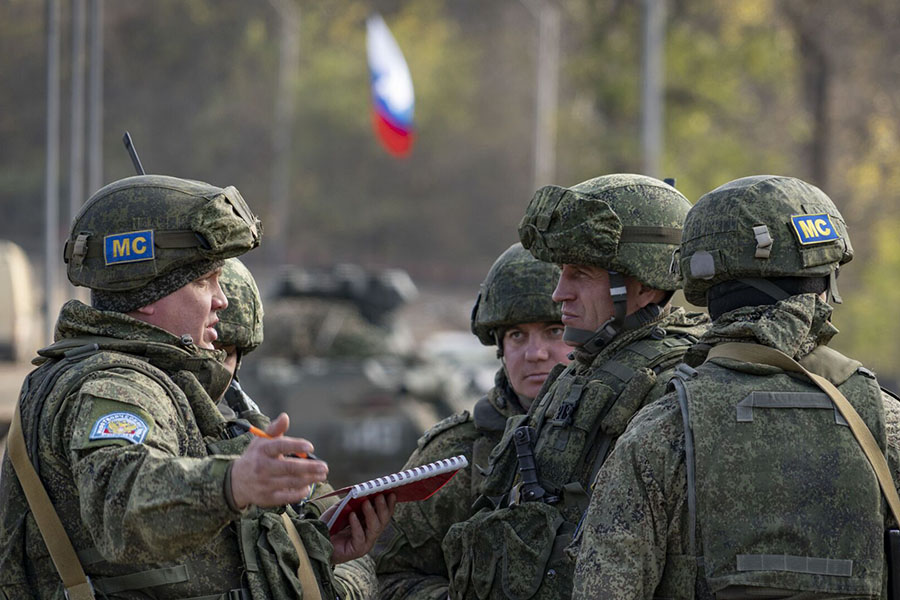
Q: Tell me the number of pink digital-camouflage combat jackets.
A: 0